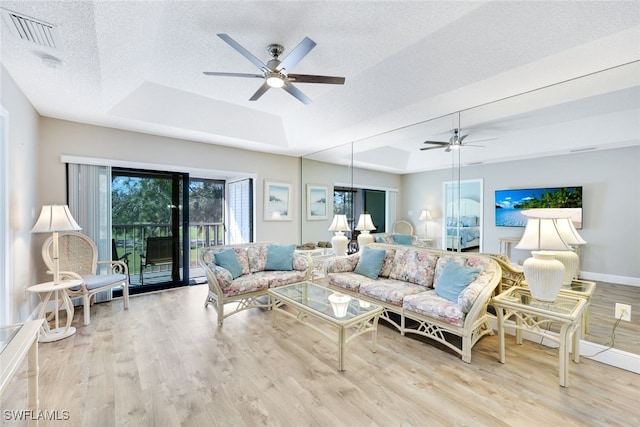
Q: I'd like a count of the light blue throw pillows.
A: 4